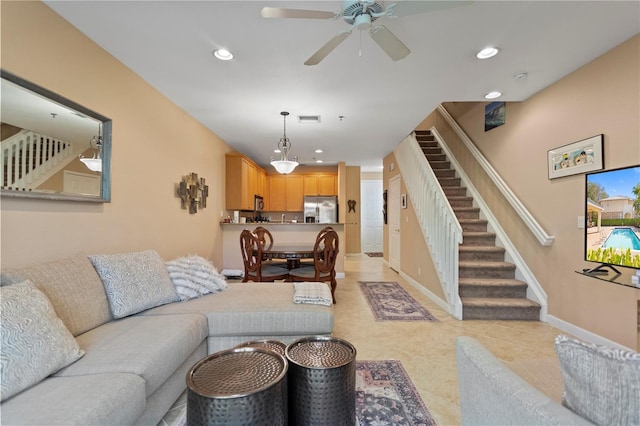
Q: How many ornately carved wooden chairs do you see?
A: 4